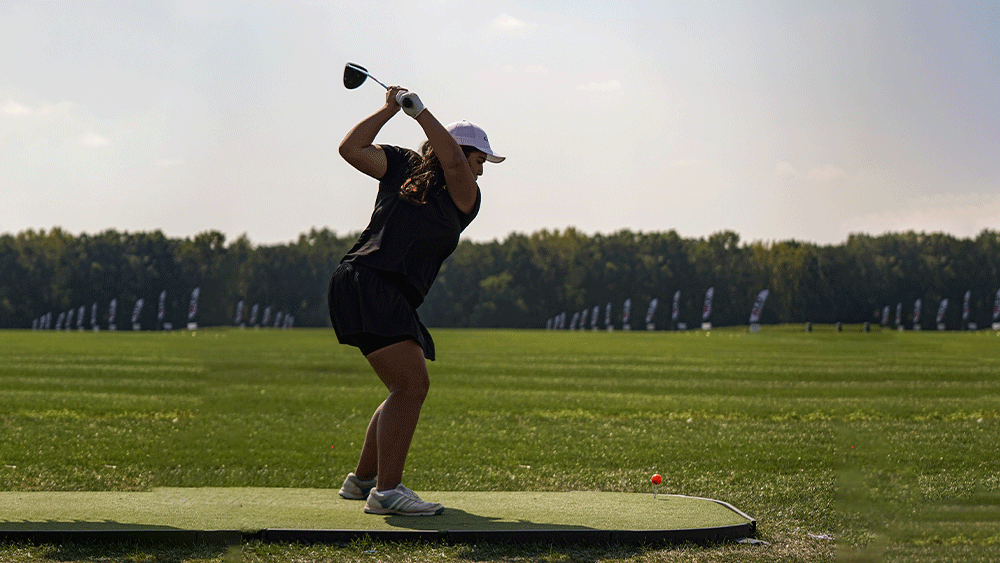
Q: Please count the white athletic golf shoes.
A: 2